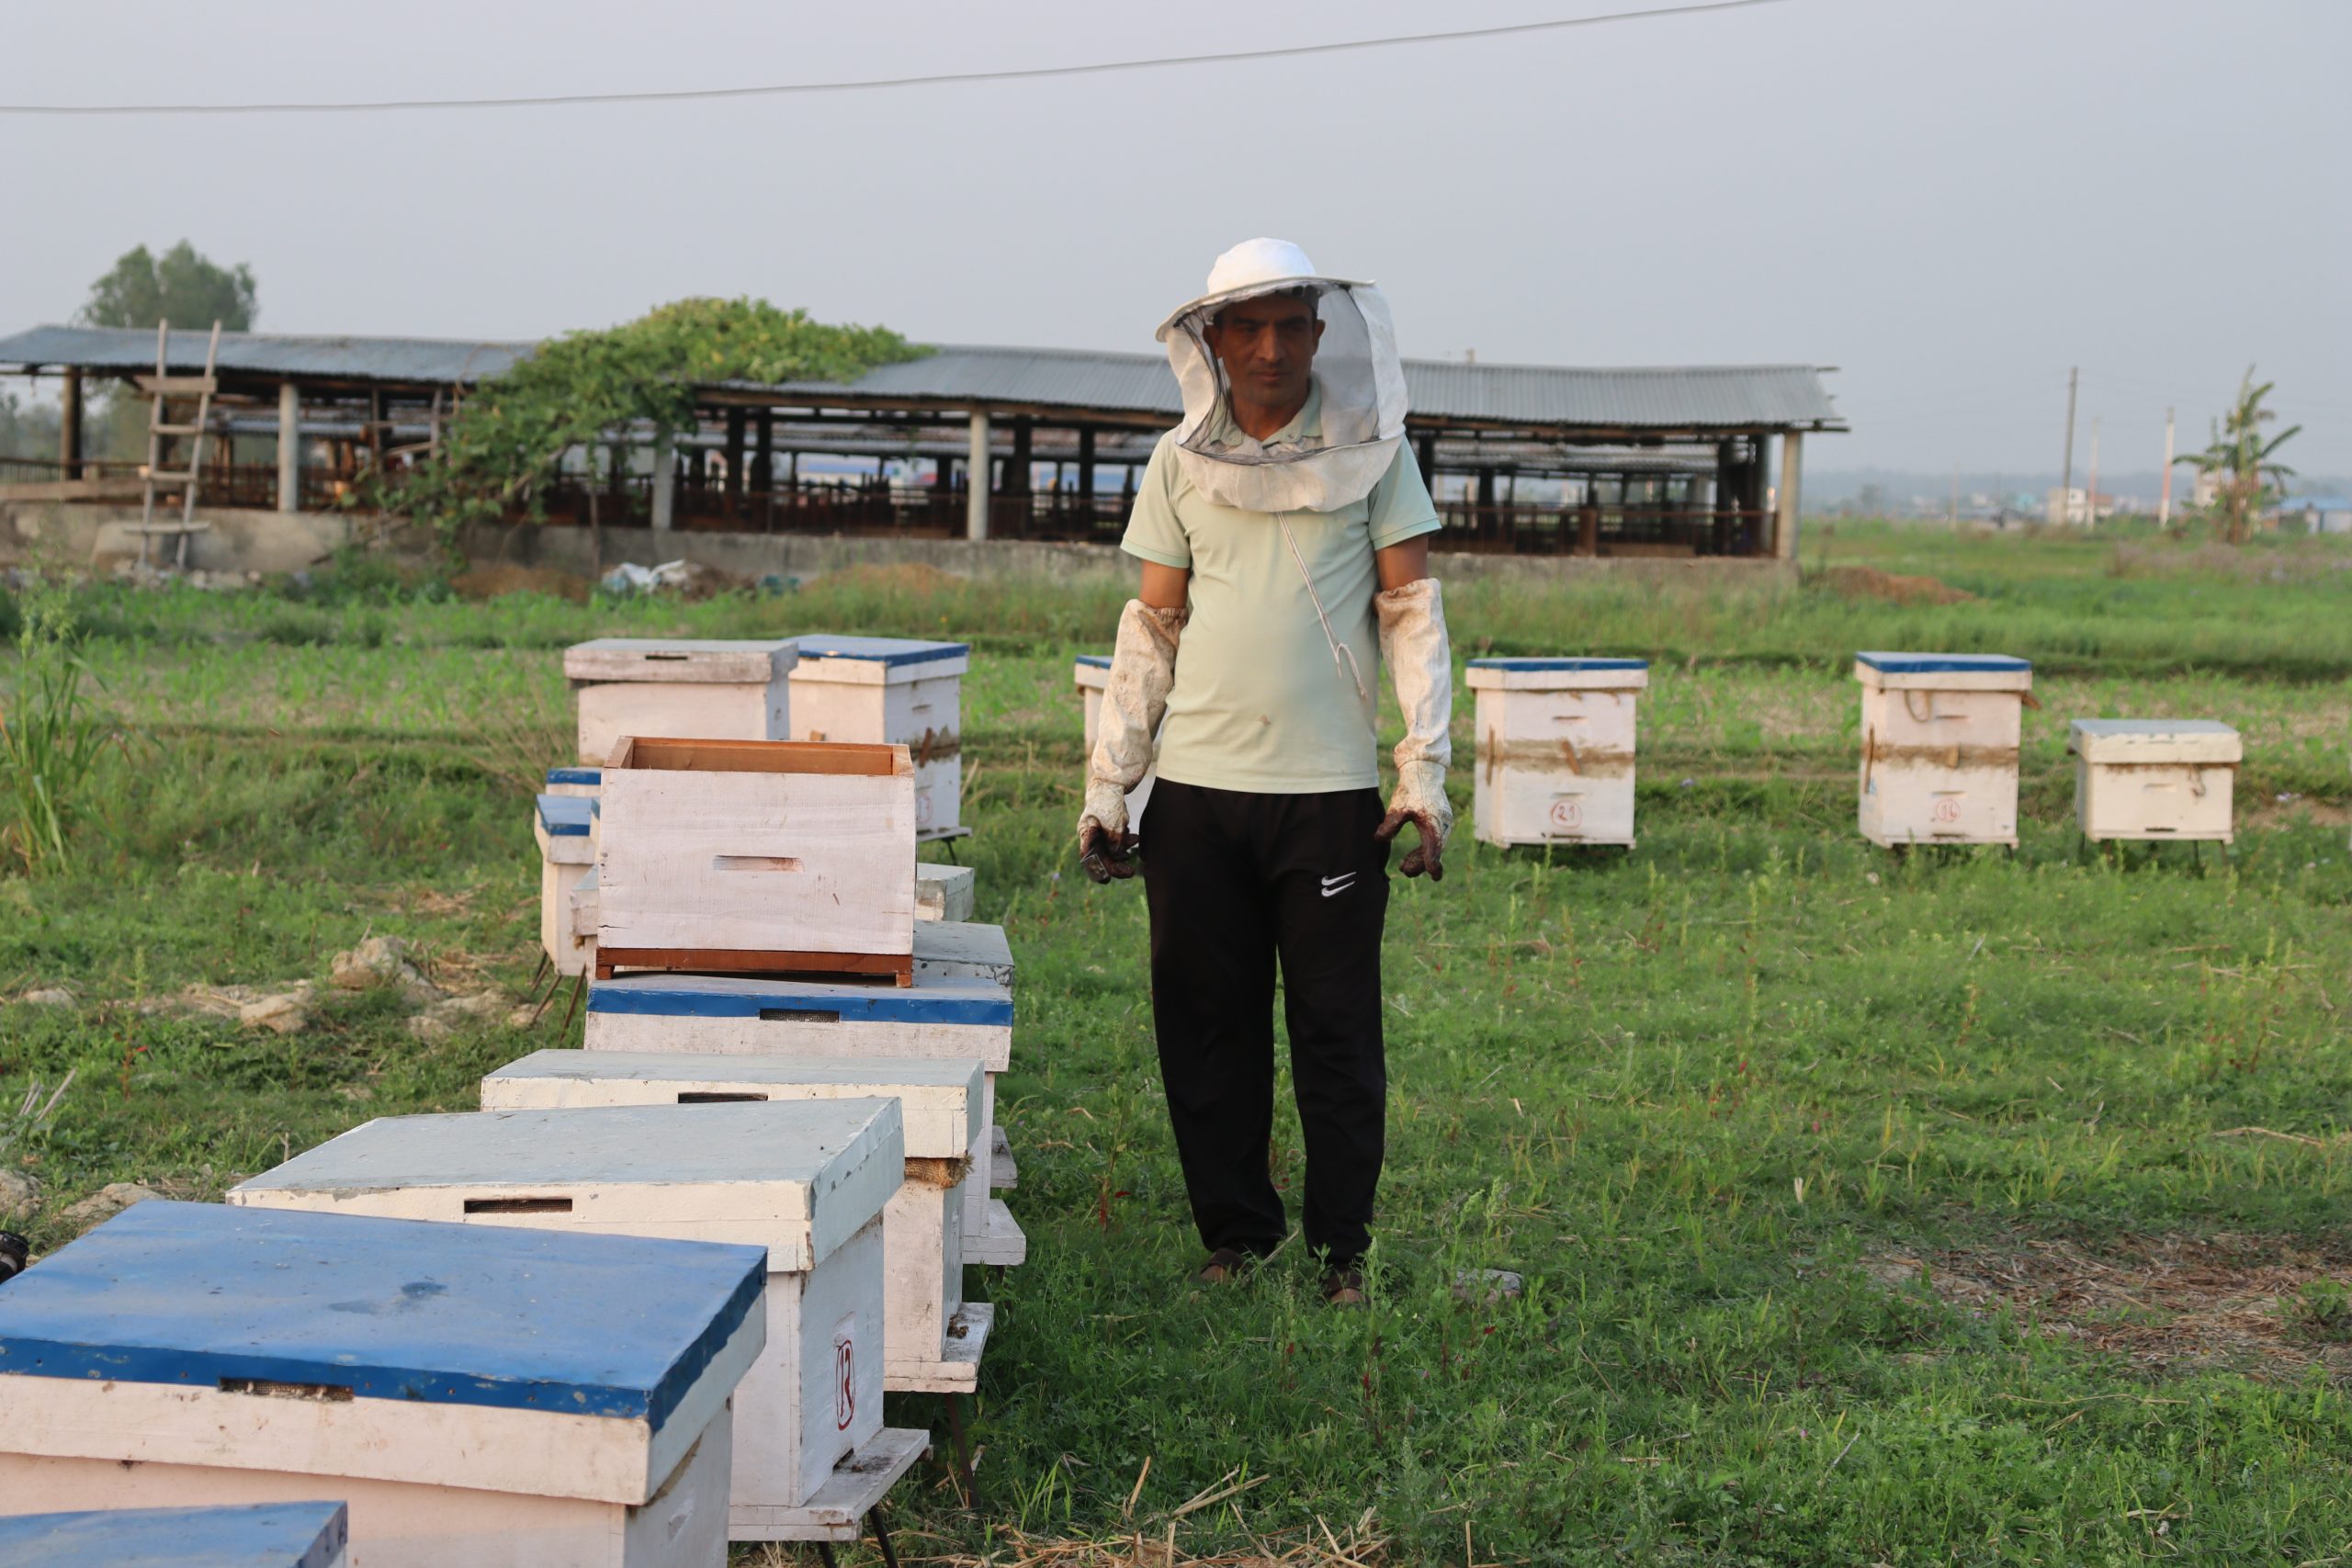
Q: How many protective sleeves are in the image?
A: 2